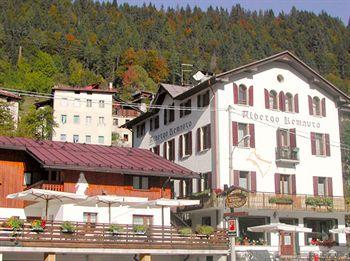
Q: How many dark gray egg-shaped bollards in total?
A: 0